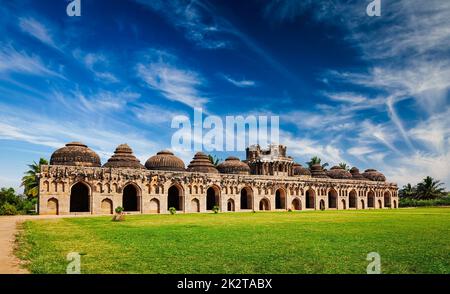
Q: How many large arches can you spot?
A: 11